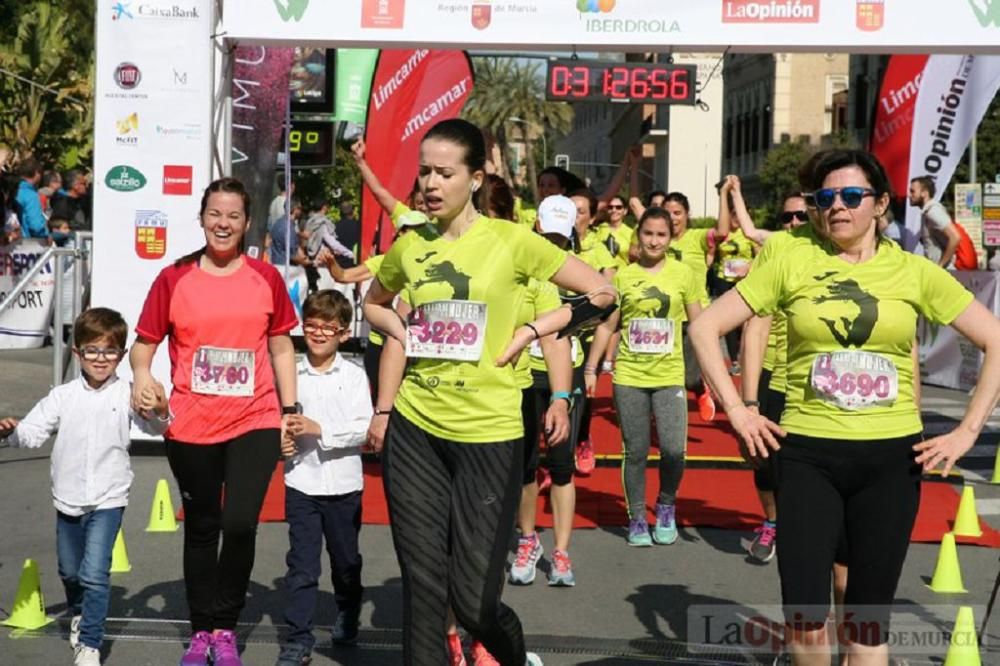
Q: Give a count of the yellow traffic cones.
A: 7